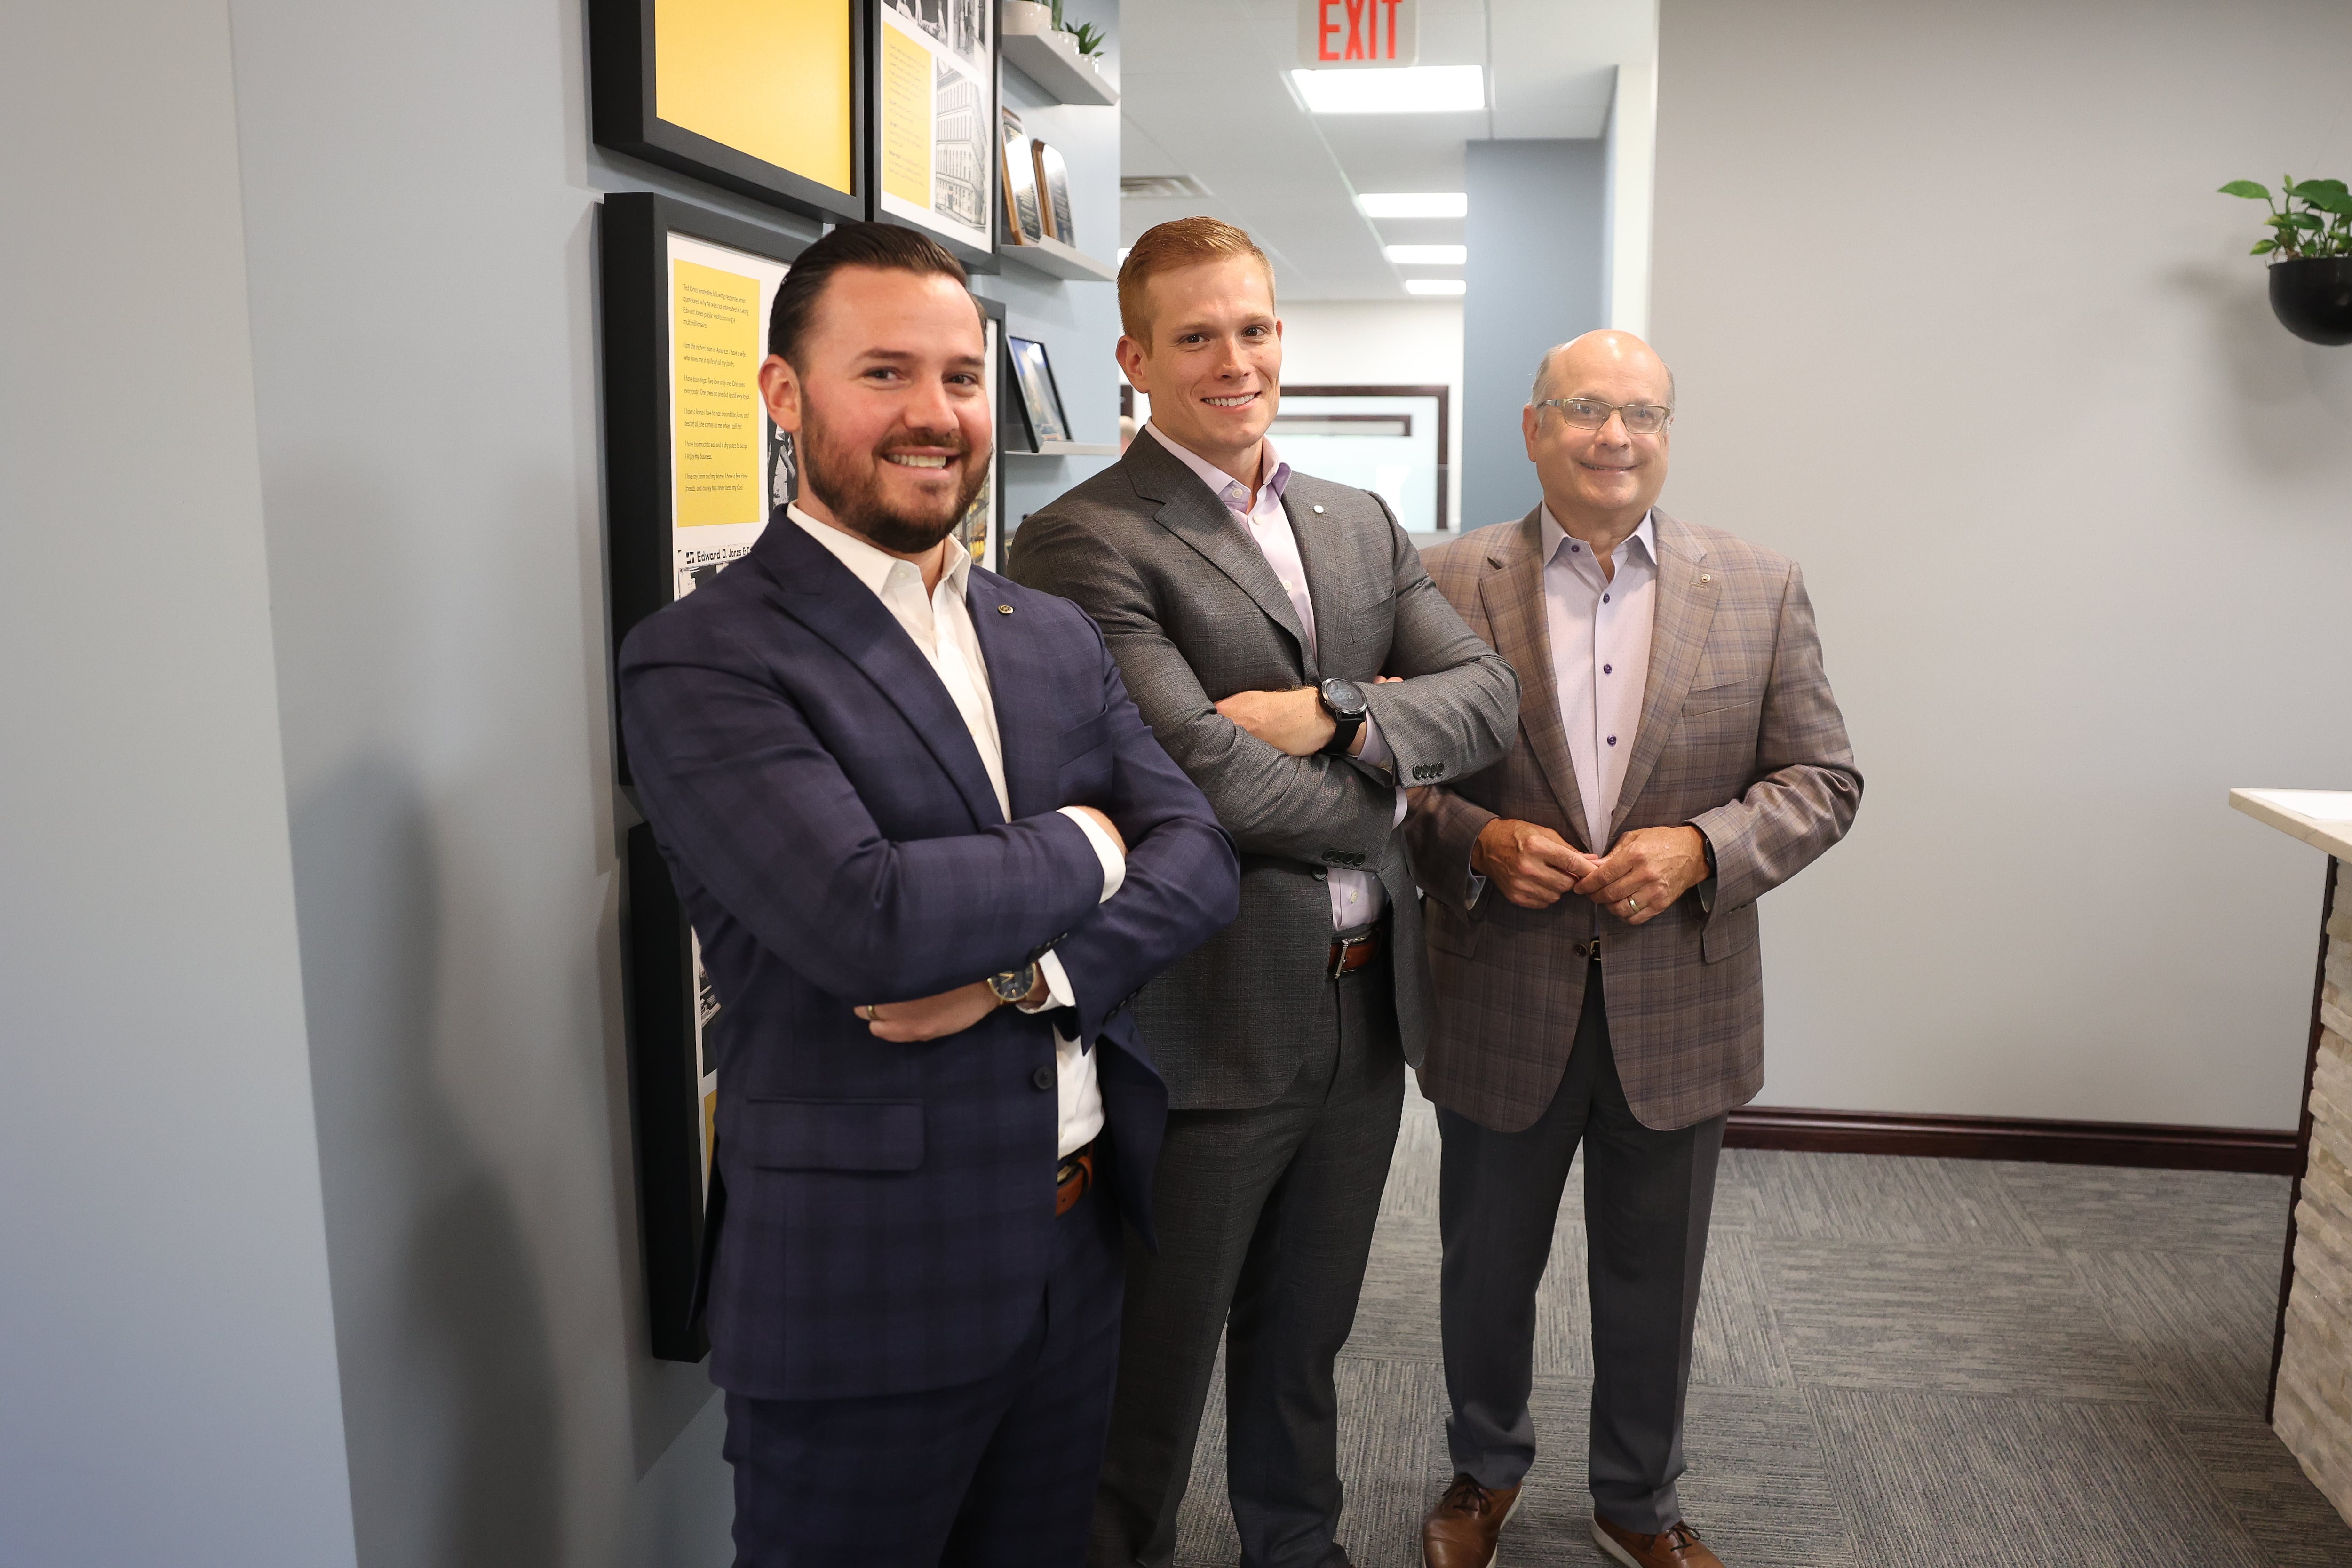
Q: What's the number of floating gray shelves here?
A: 3